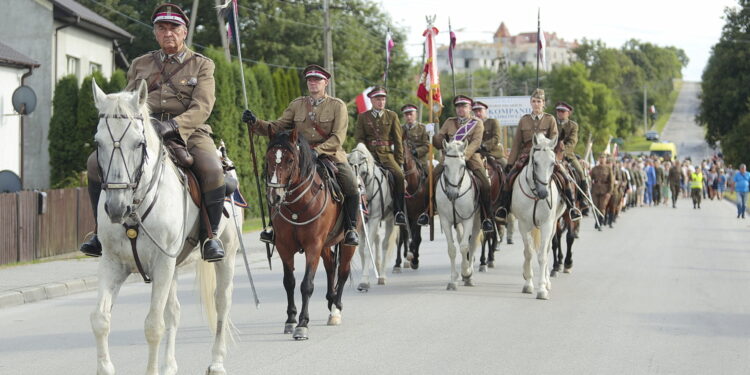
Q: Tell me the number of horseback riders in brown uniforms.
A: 8